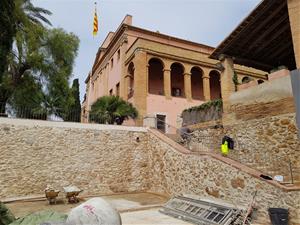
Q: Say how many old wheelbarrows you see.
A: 2